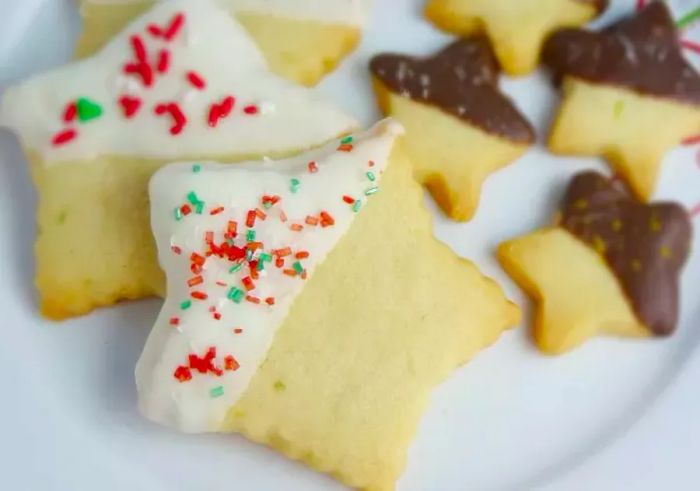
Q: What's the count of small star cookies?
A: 4